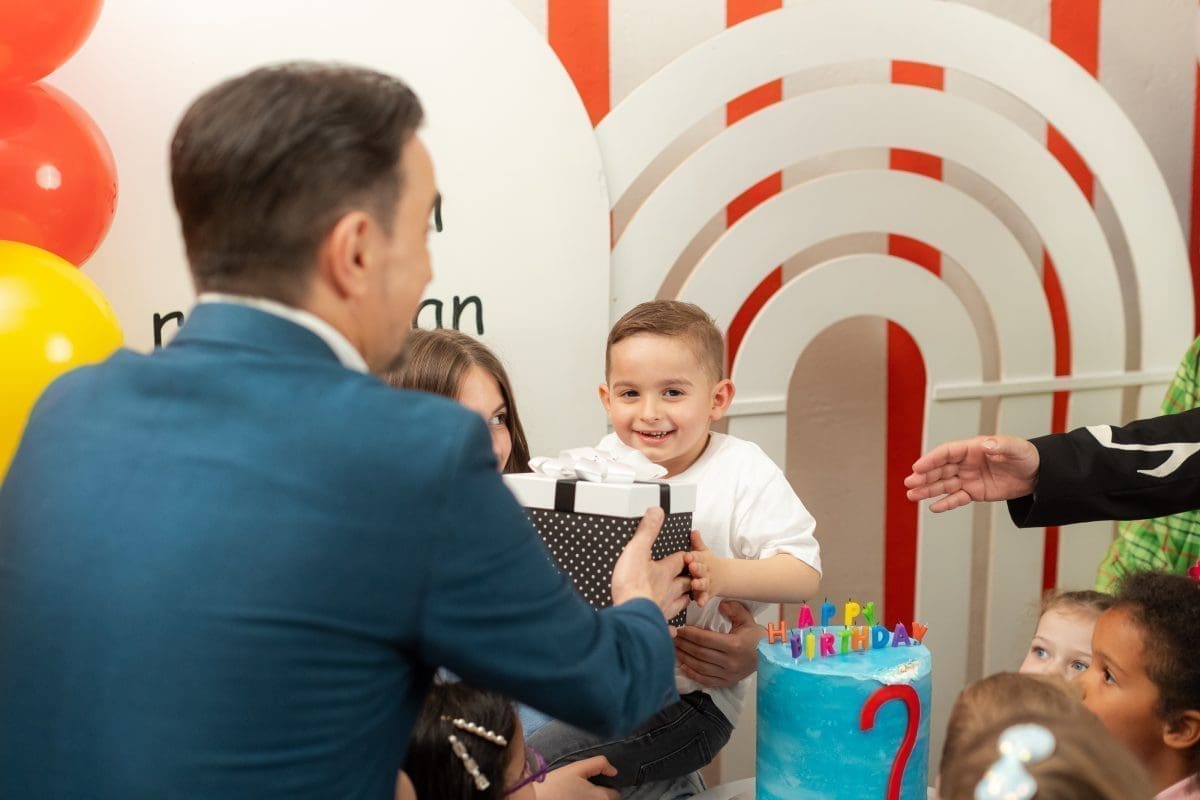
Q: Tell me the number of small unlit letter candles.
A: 13